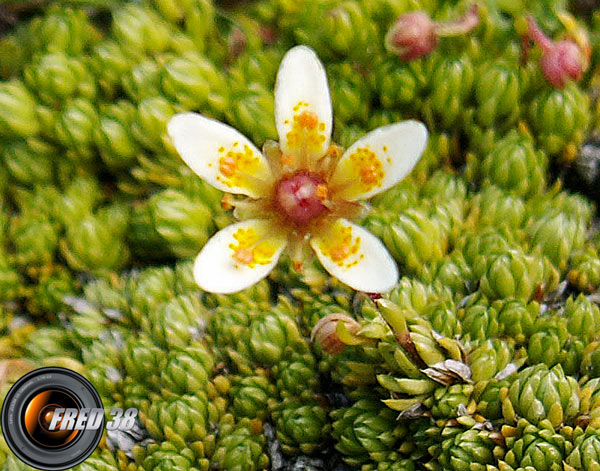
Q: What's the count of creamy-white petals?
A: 5